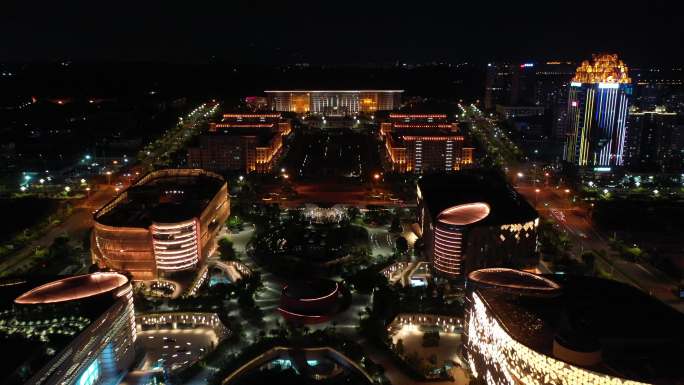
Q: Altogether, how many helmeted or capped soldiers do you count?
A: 0